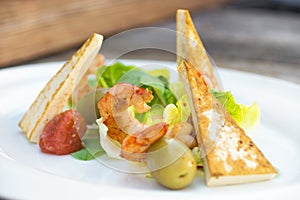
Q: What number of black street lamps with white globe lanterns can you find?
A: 0